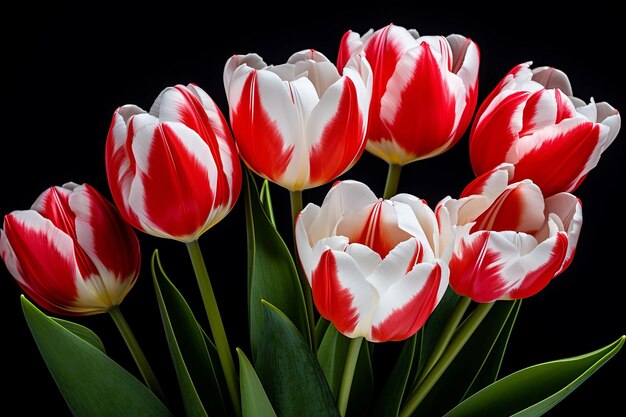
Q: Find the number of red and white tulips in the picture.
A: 7